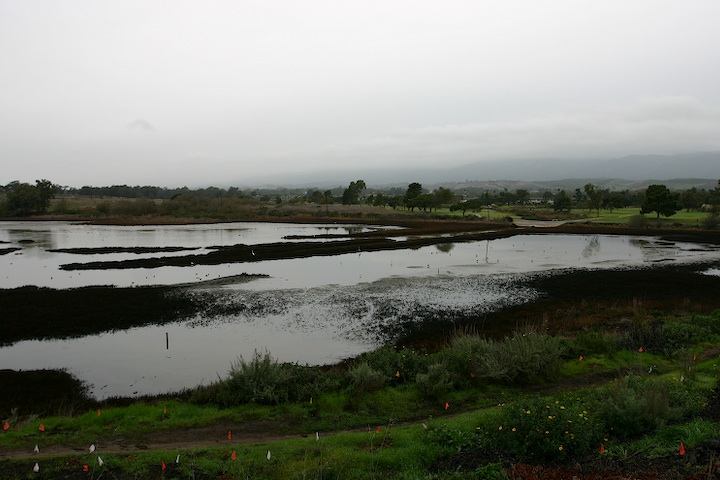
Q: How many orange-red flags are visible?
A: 15